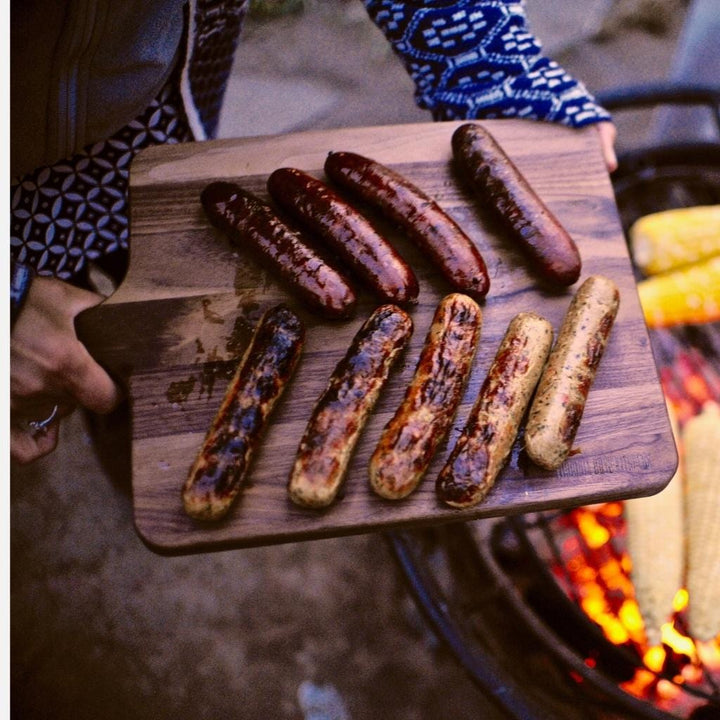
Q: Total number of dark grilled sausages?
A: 4